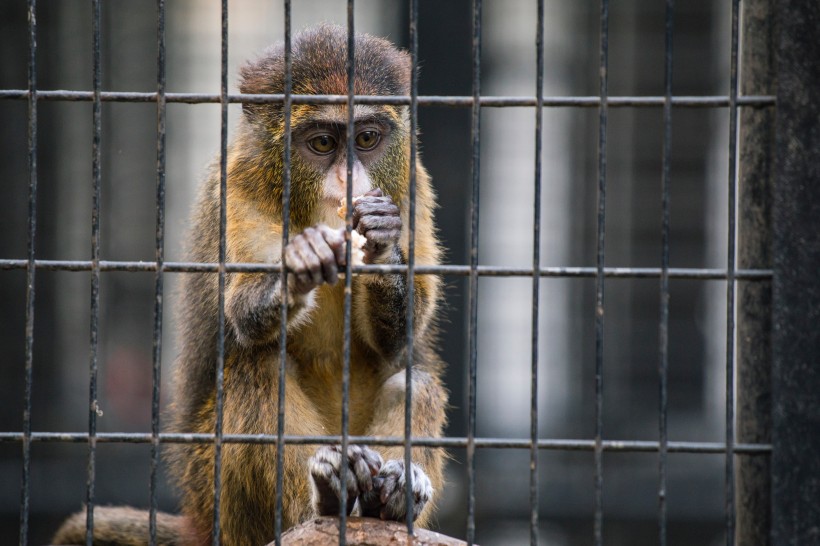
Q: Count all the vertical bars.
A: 12